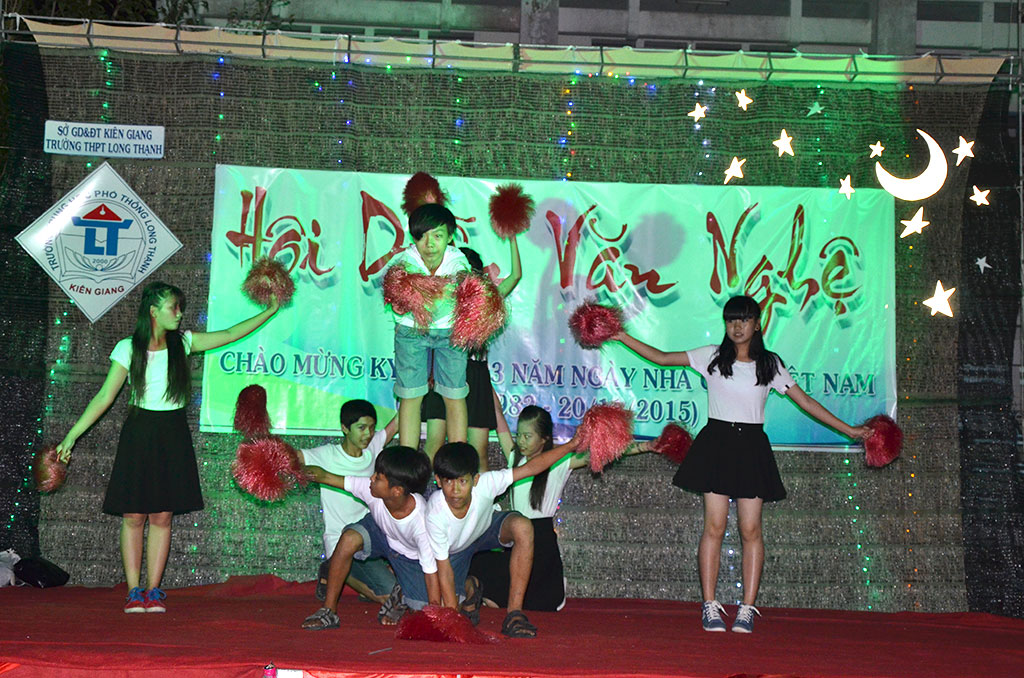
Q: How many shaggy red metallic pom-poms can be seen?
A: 13